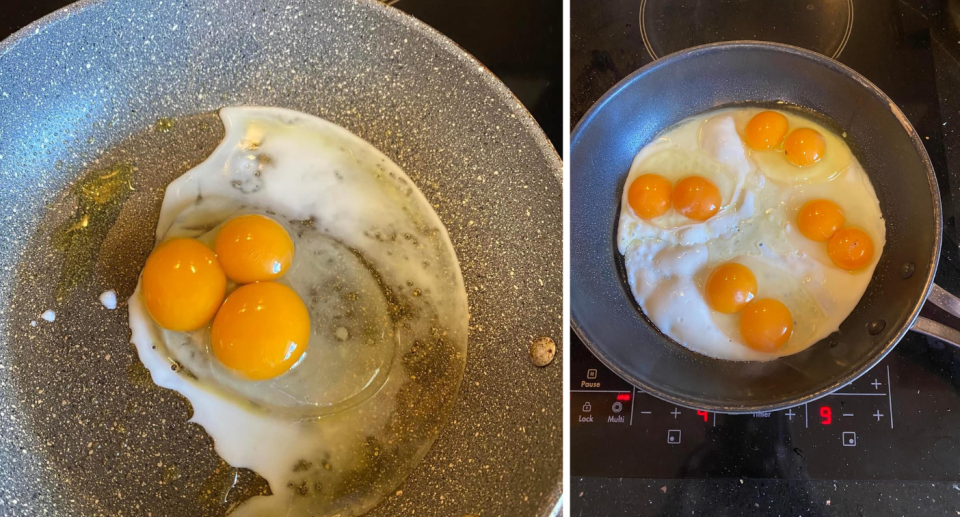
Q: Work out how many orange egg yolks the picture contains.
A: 11